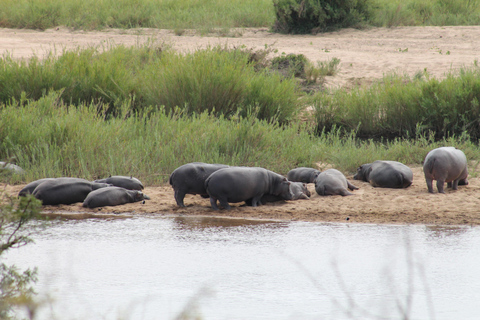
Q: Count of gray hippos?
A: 11